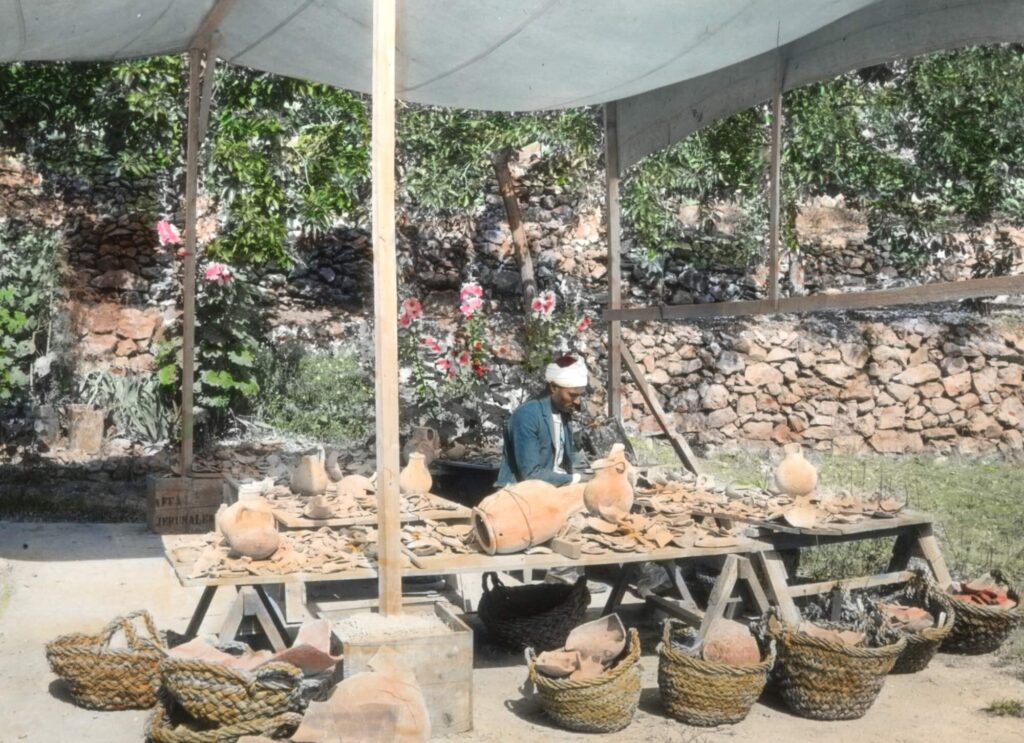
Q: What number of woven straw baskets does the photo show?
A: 9